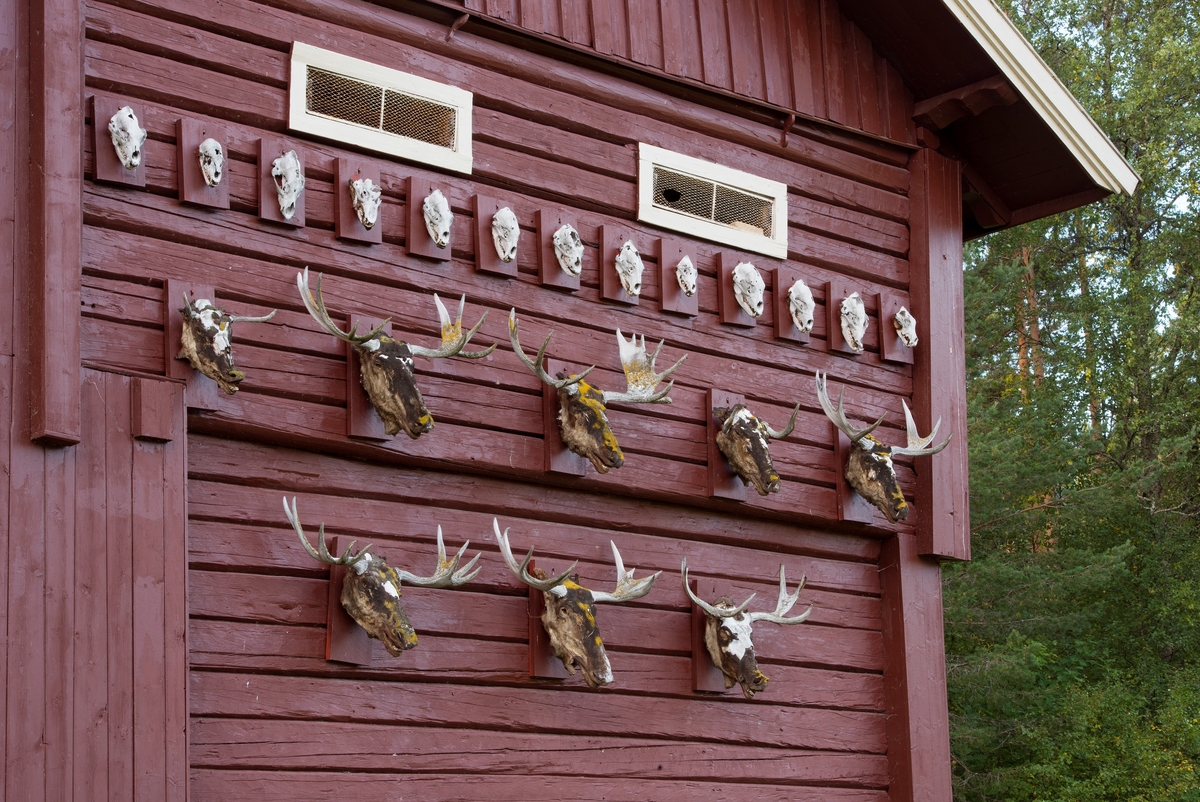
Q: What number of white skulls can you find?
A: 13